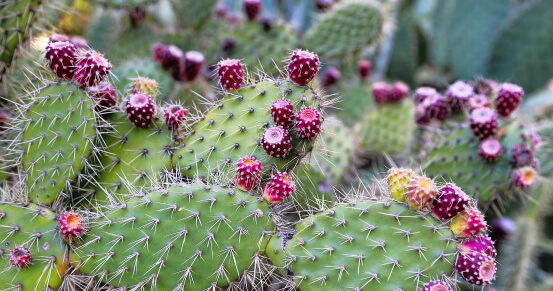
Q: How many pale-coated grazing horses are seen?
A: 0